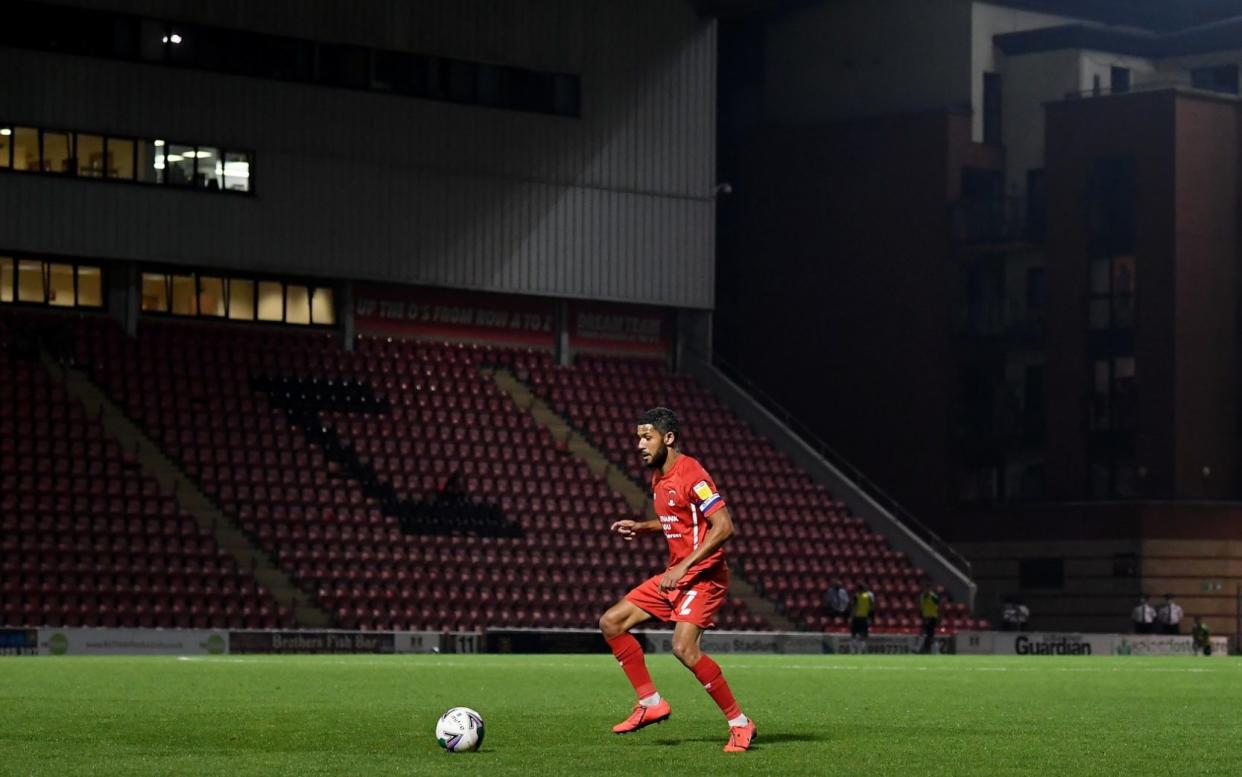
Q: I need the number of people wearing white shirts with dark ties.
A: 2